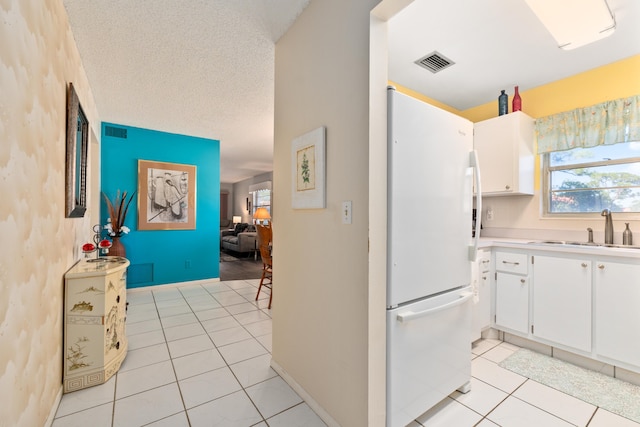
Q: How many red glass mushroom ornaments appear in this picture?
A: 2